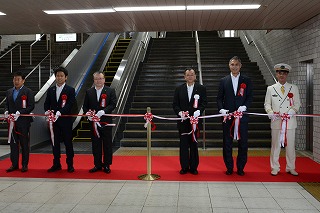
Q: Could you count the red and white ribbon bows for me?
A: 7